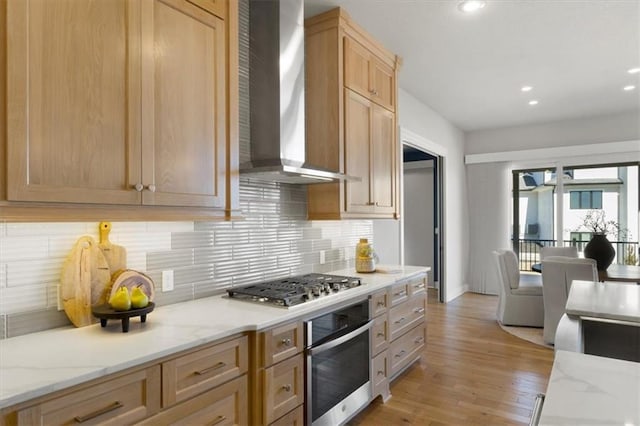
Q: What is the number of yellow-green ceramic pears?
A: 2